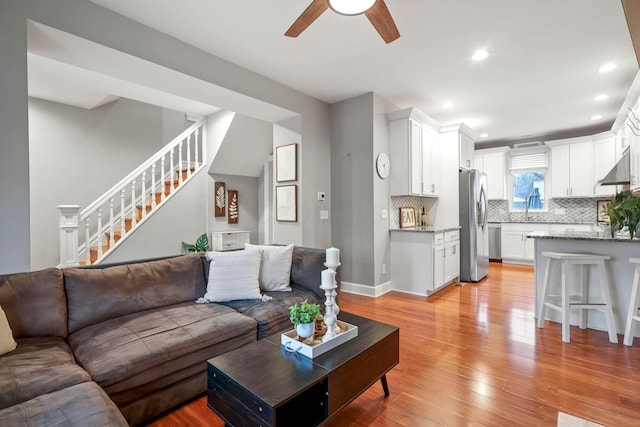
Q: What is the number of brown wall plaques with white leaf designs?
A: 2